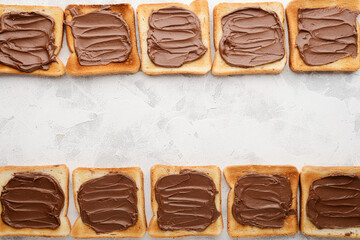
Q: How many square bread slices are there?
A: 10